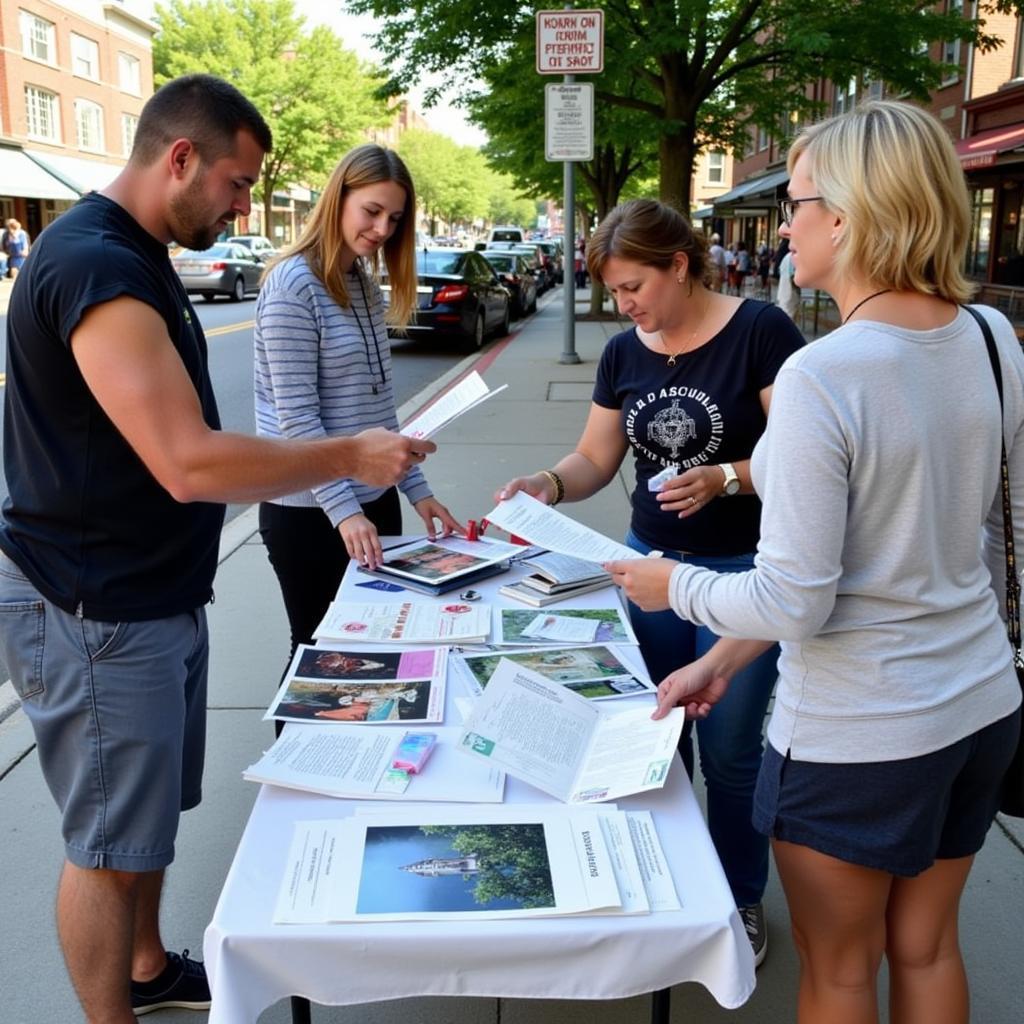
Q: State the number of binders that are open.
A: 1